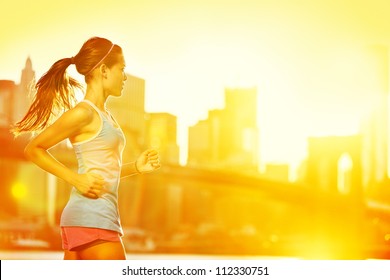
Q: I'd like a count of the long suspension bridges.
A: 1